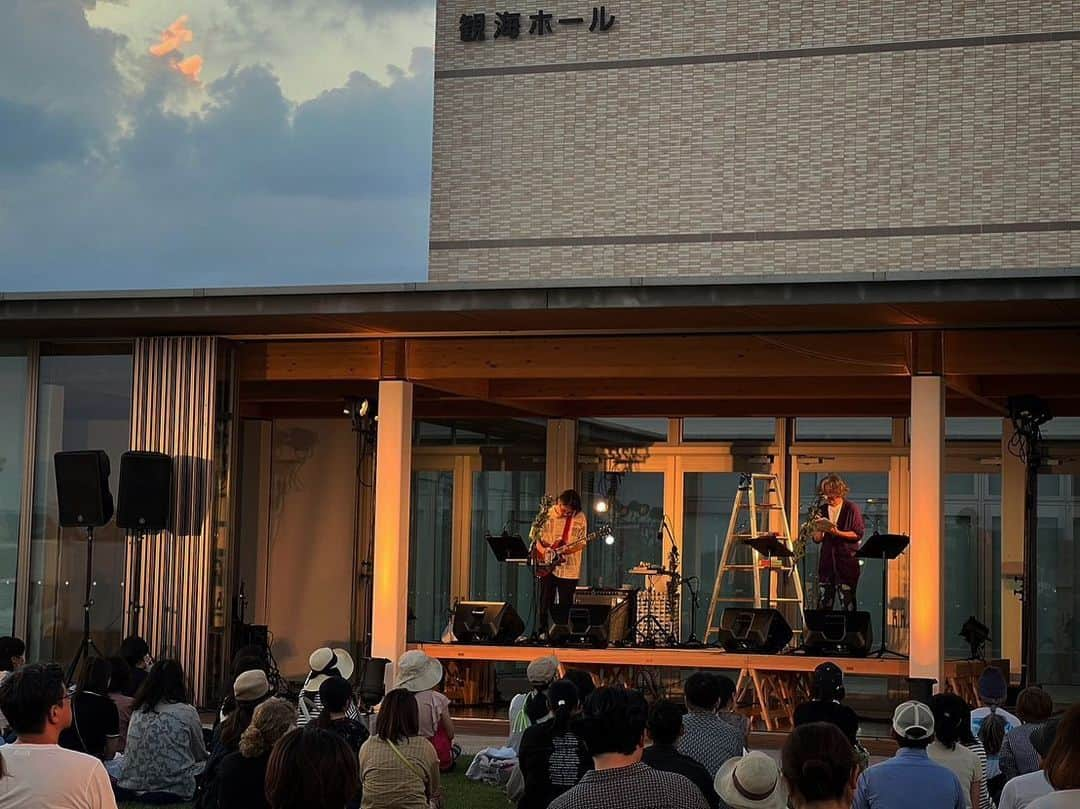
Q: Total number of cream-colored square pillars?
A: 2